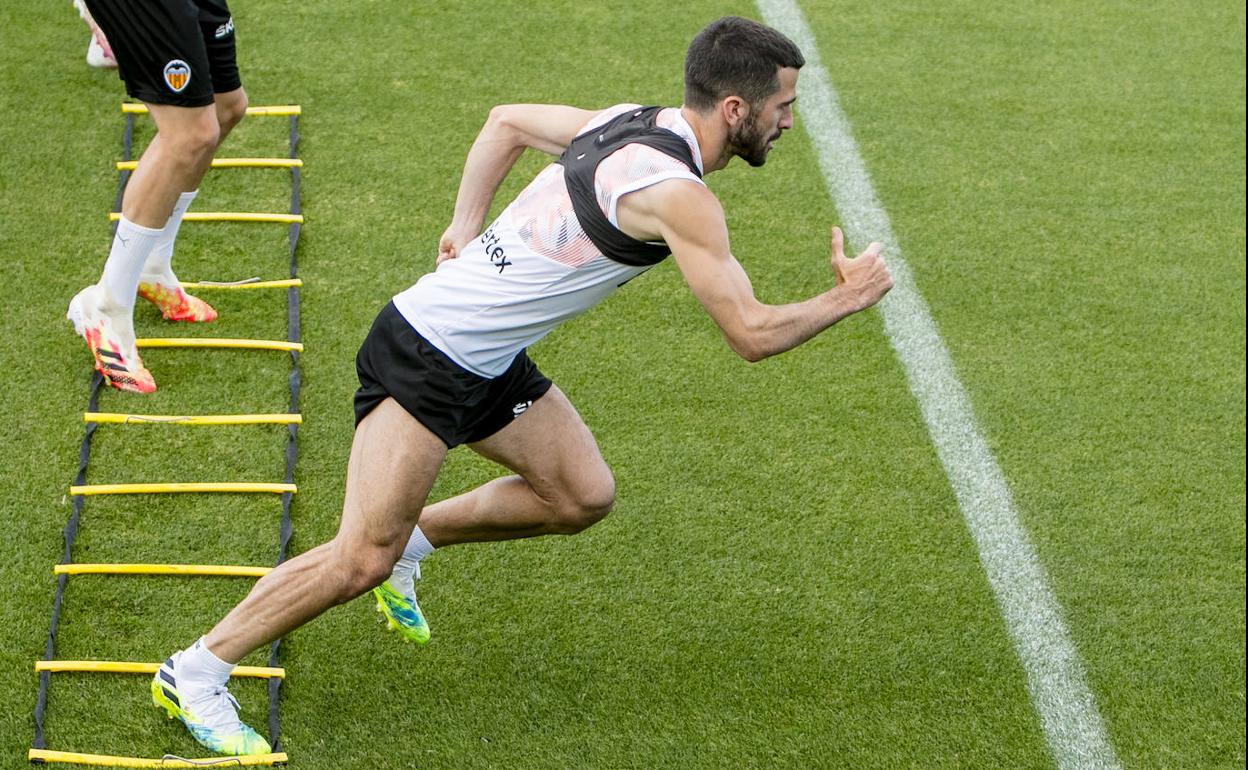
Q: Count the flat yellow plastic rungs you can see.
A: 10